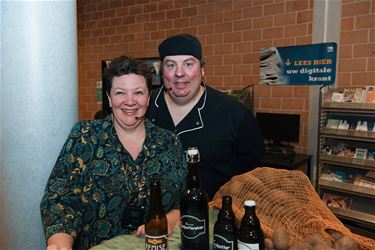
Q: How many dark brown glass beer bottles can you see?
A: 4